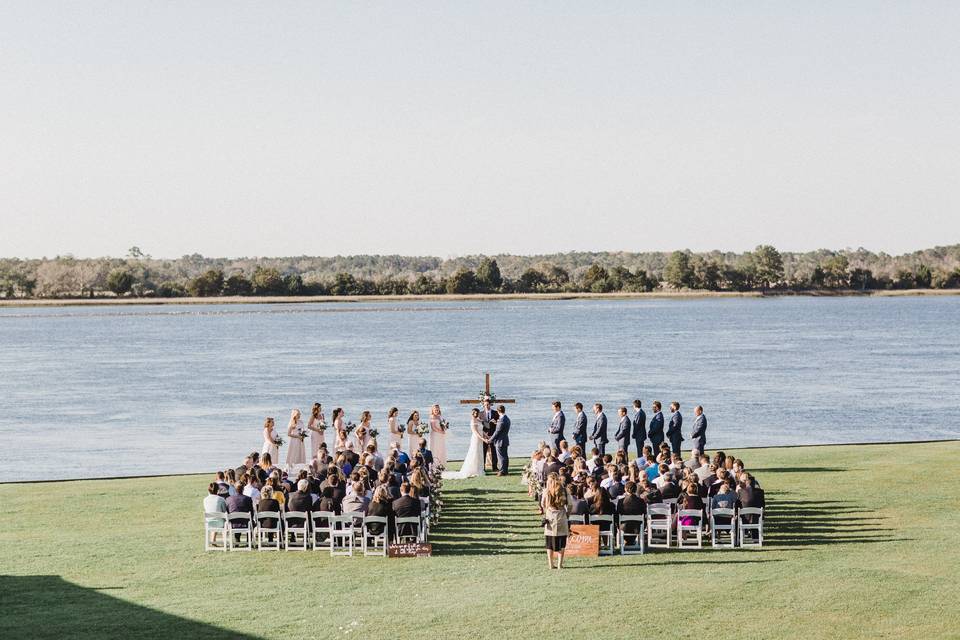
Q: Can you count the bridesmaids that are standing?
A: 8